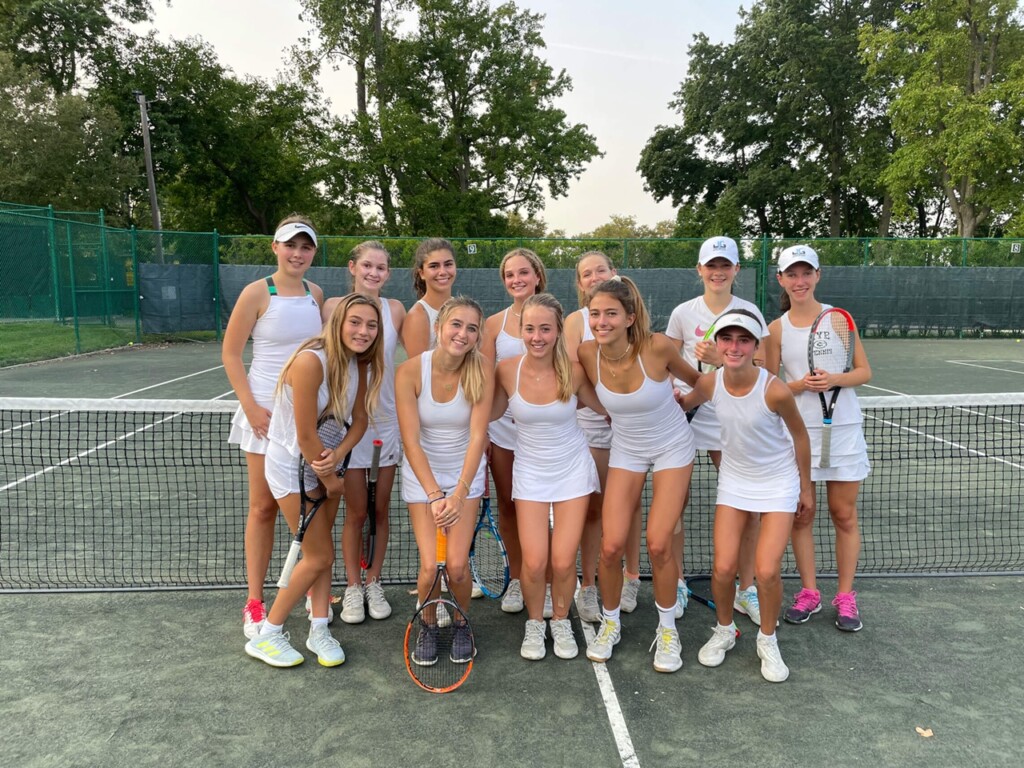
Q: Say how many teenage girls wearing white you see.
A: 12